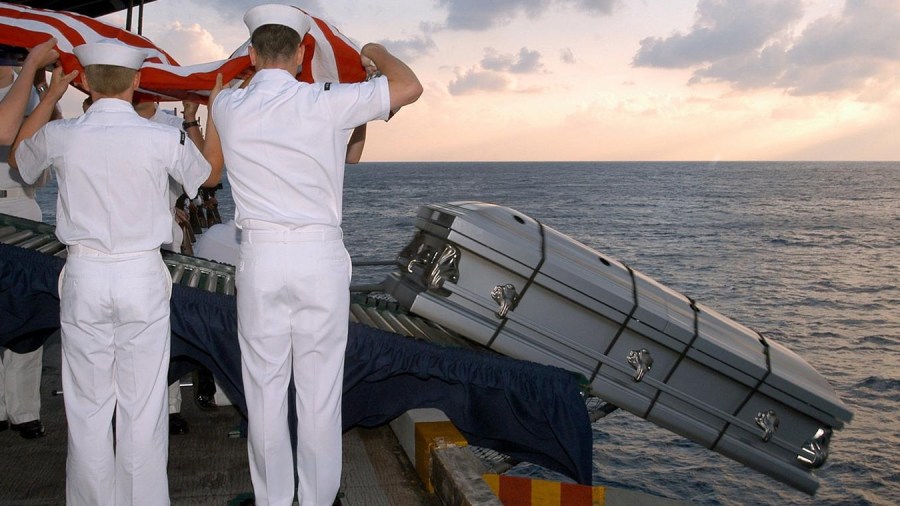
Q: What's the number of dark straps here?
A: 4